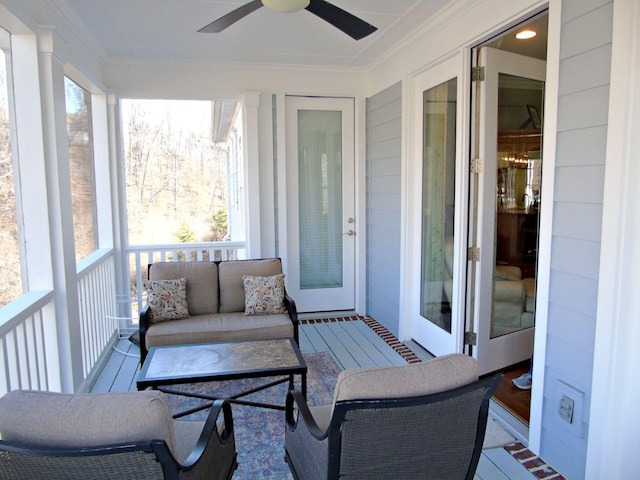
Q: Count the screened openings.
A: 3